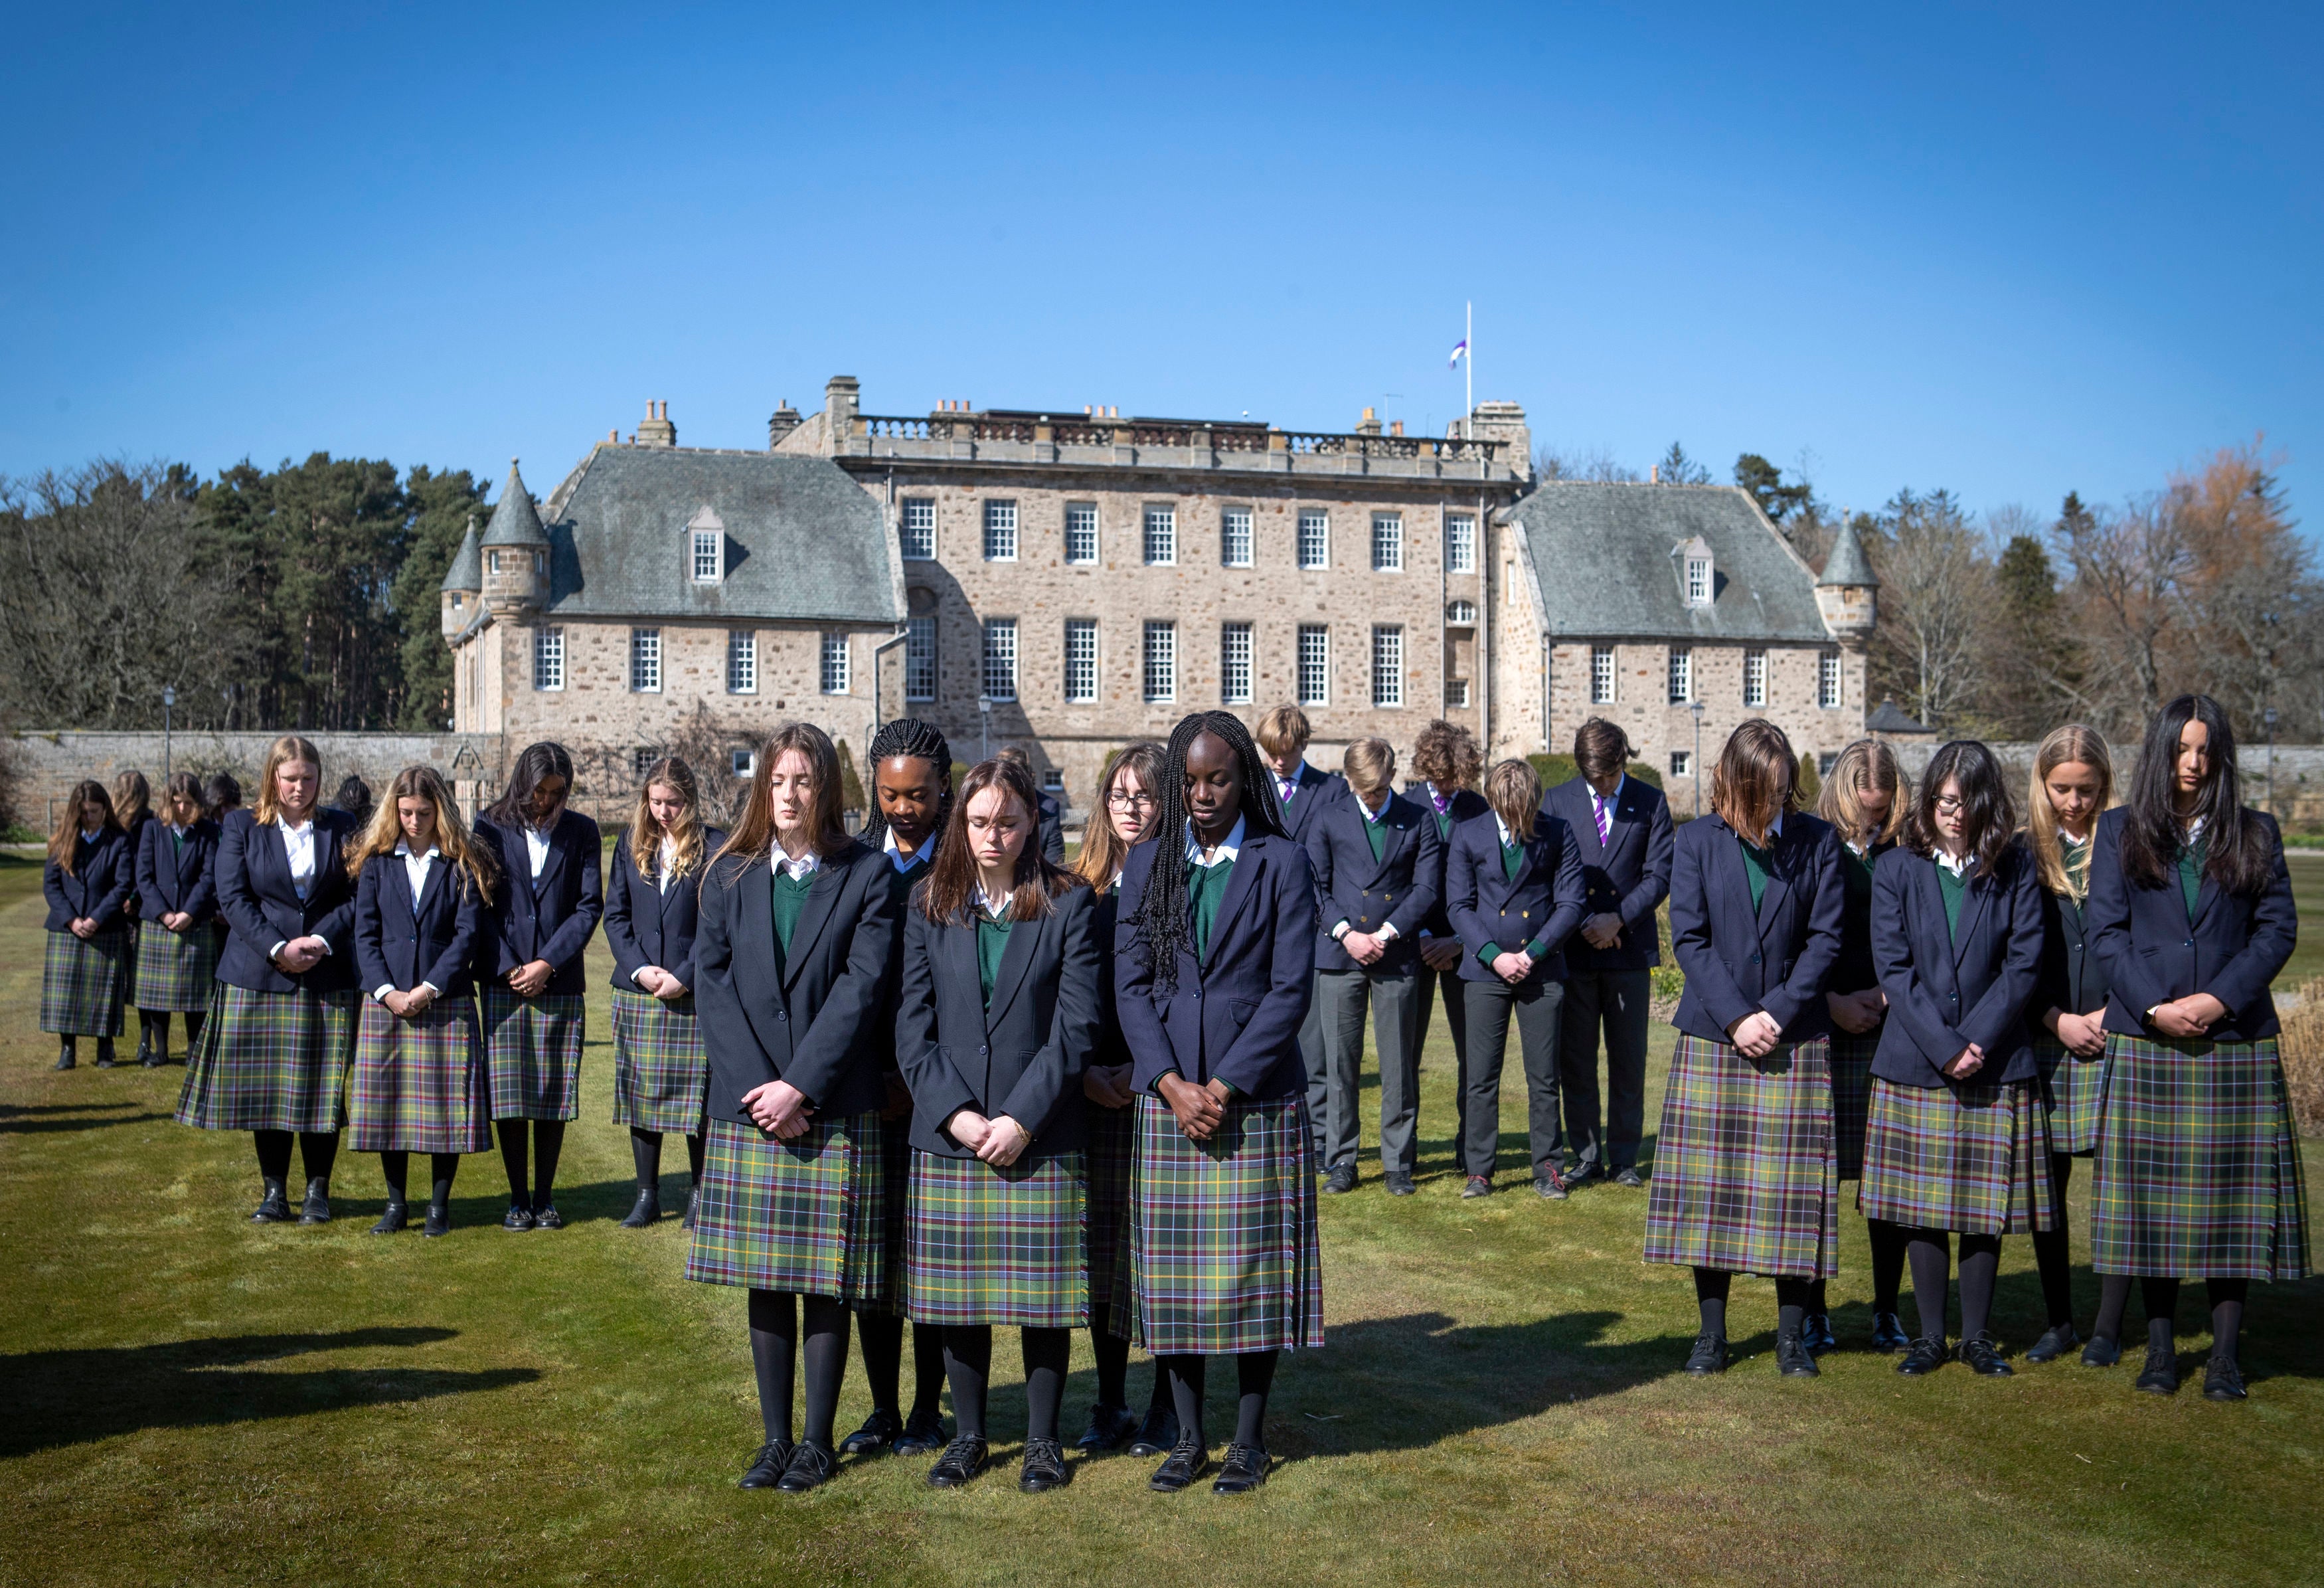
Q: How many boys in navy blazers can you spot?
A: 5